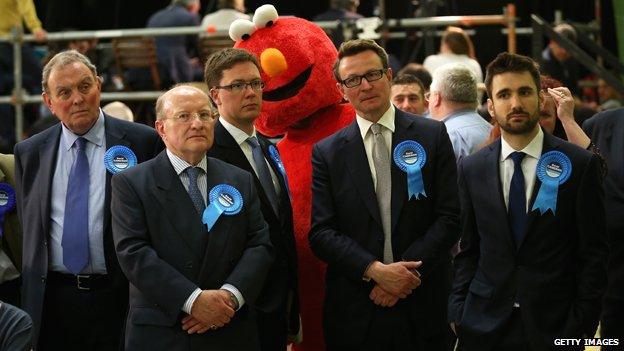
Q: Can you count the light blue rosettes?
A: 5